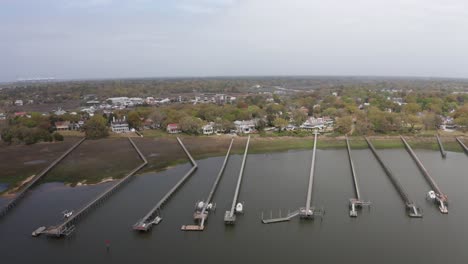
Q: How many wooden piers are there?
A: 11